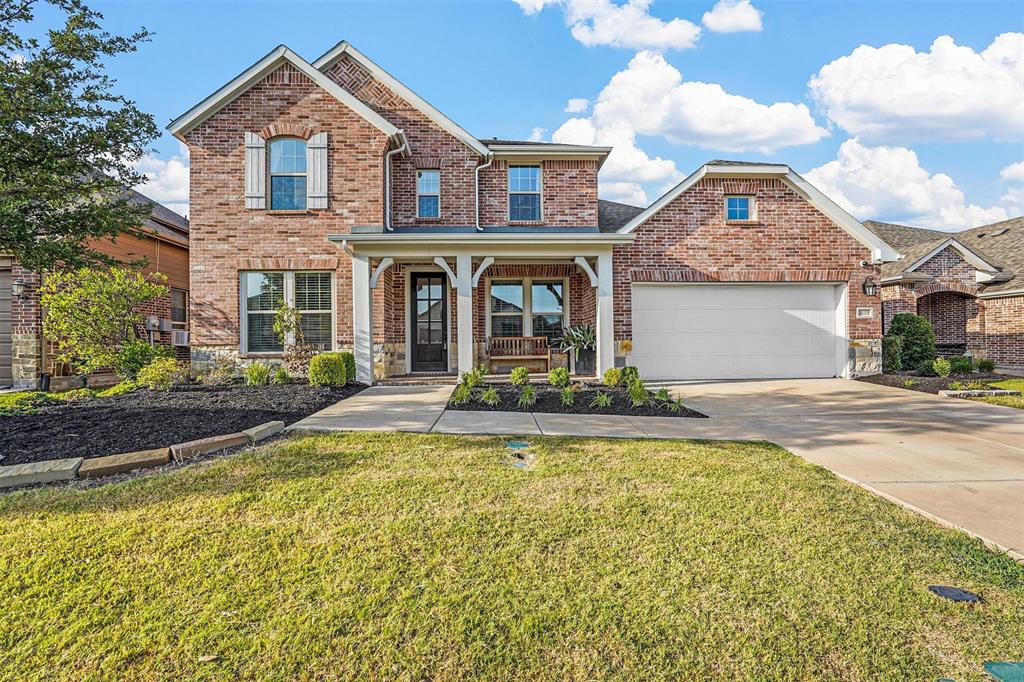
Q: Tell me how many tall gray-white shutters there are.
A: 2